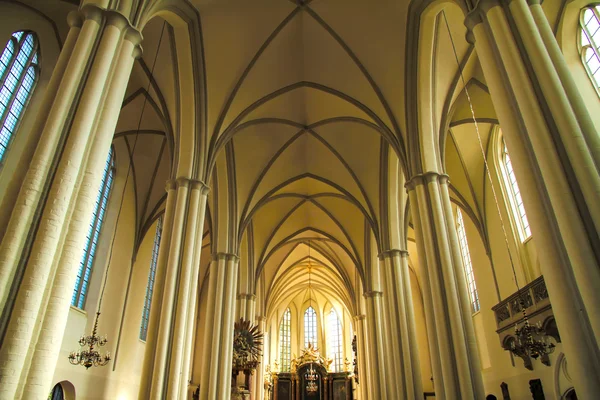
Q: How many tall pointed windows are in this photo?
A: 9